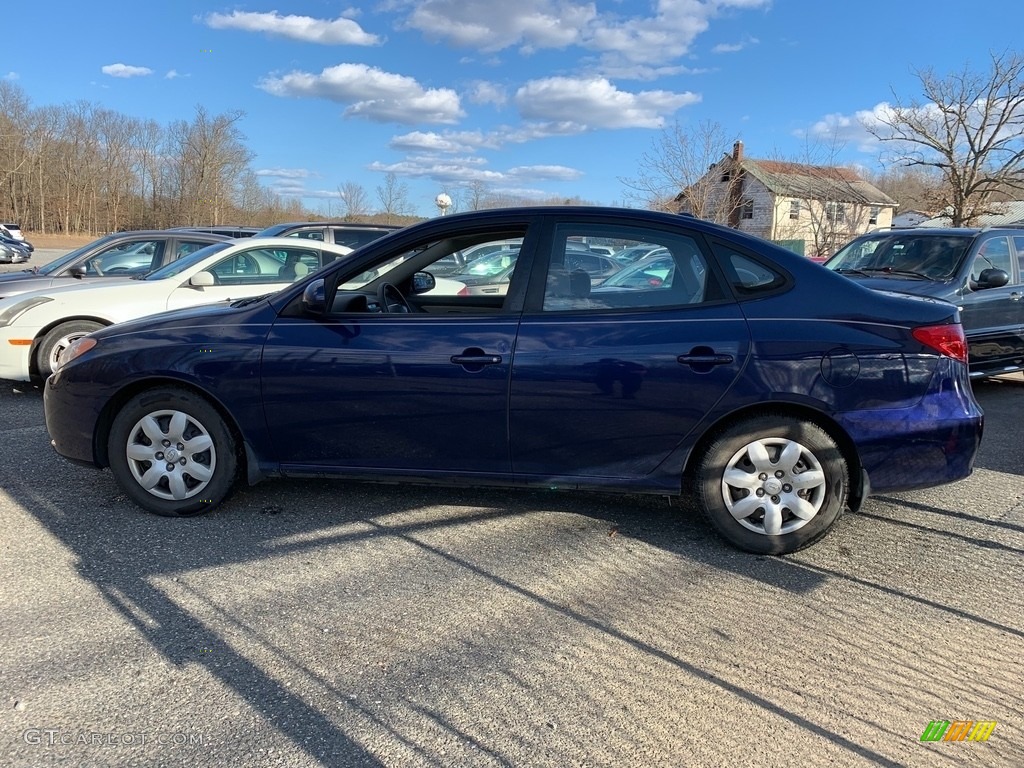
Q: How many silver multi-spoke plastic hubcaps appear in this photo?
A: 2